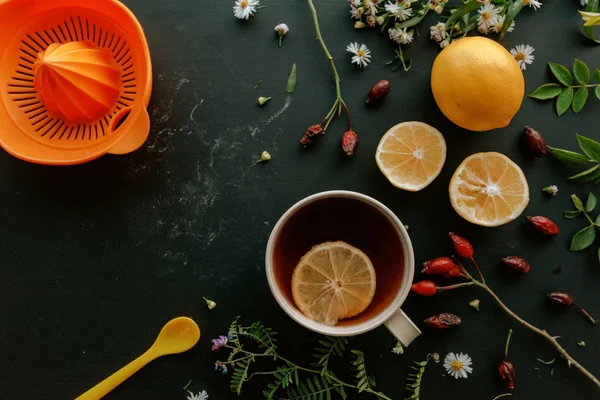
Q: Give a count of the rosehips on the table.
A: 13